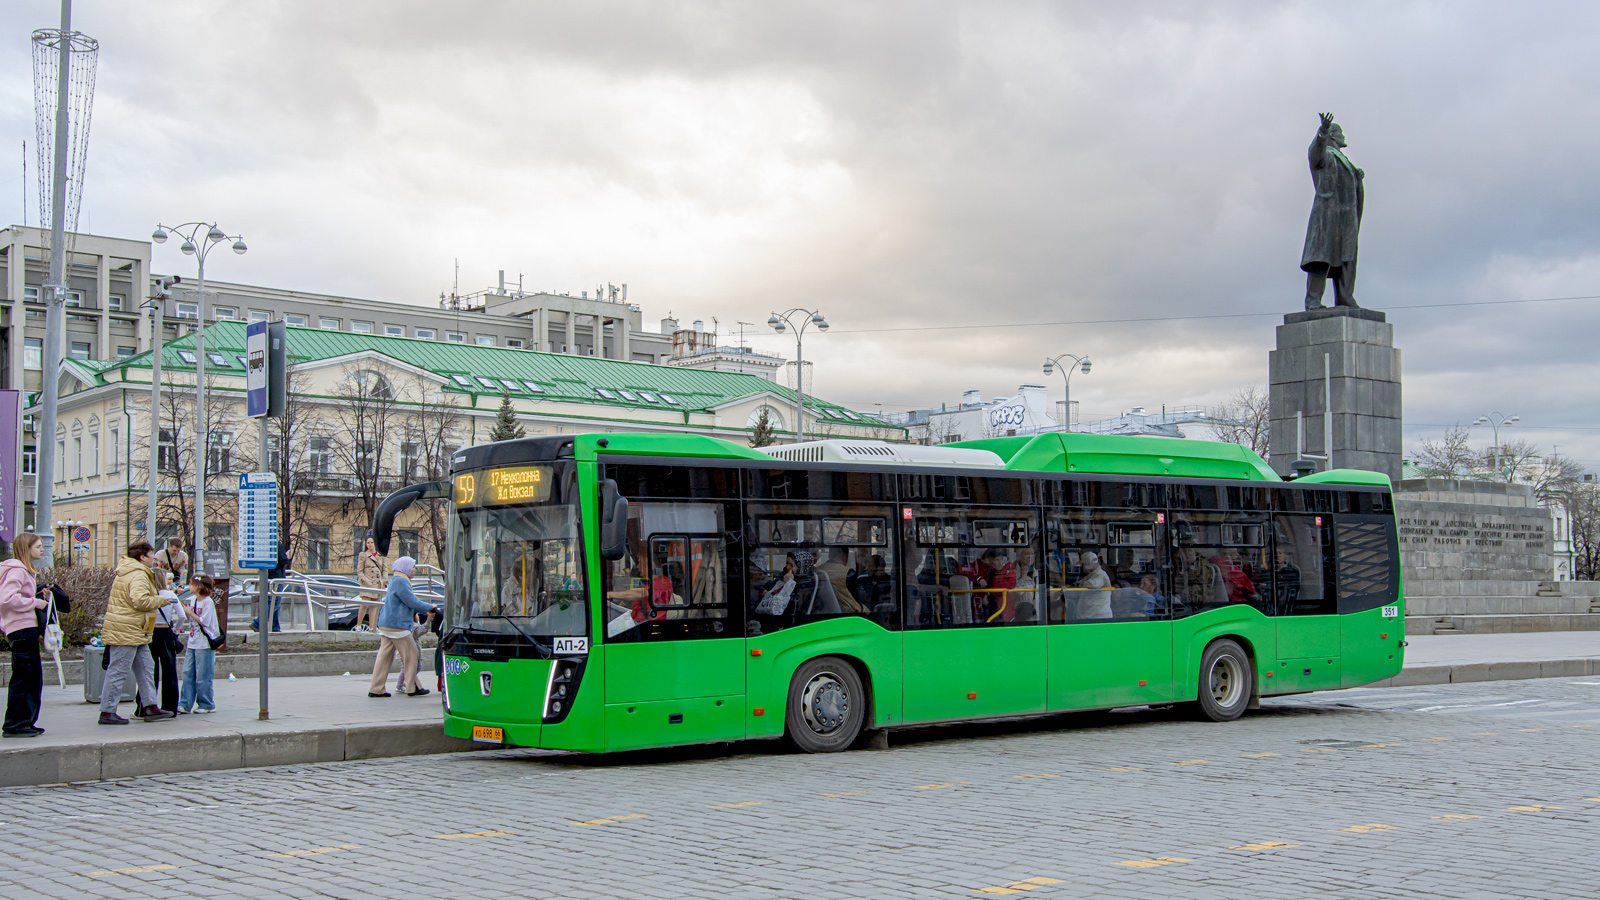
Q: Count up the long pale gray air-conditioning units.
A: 1